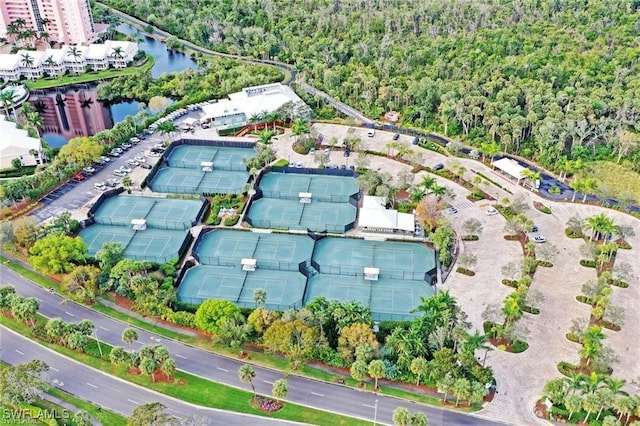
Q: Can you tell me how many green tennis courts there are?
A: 10